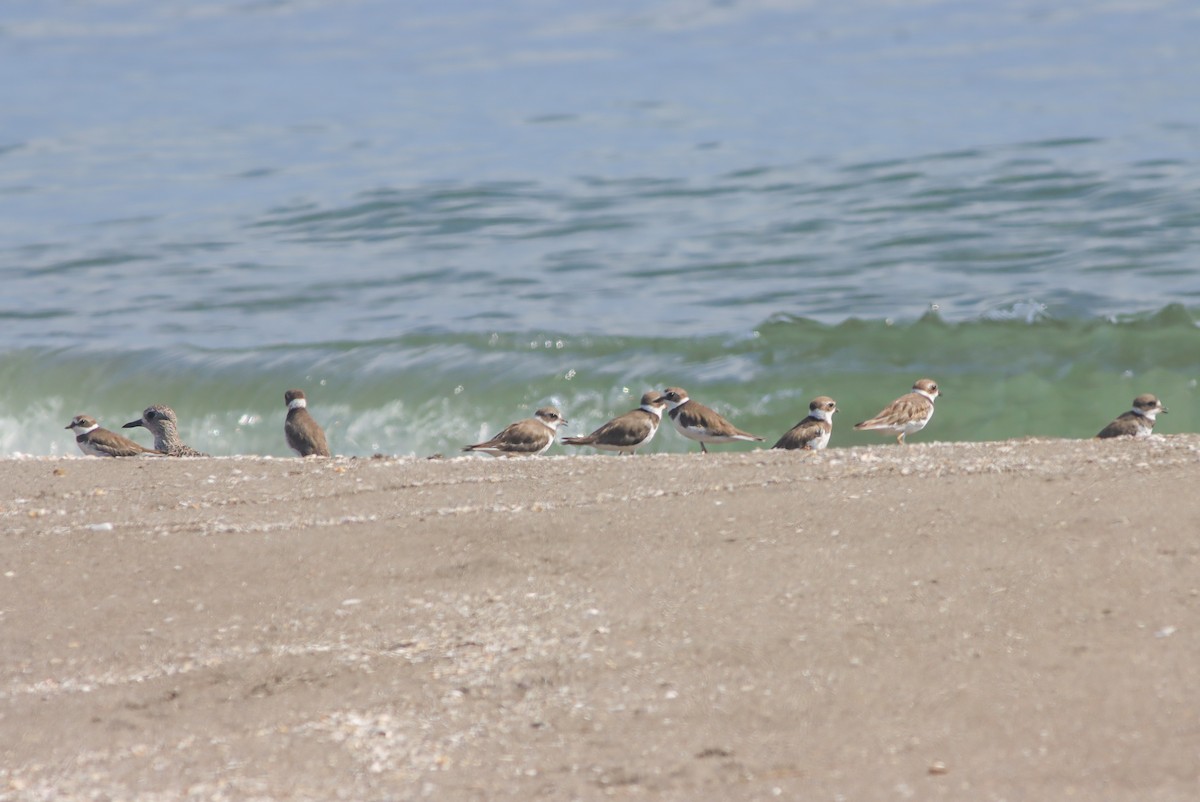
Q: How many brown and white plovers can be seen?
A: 8